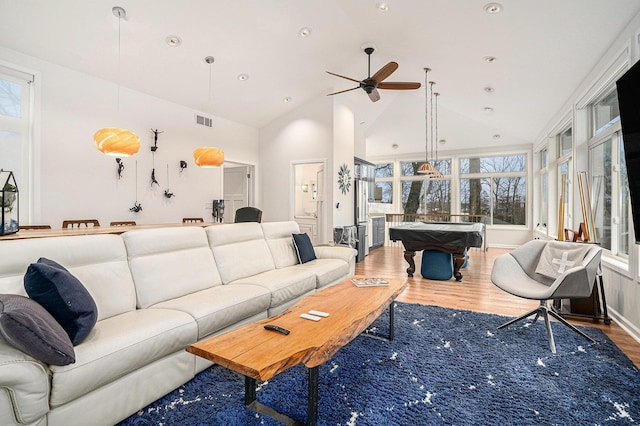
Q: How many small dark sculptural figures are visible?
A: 6